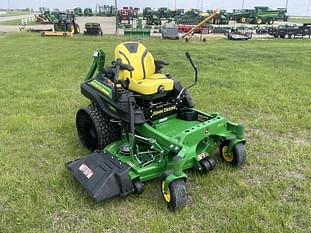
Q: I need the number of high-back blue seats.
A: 0